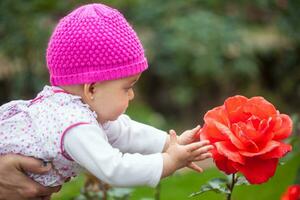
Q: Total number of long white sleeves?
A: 2